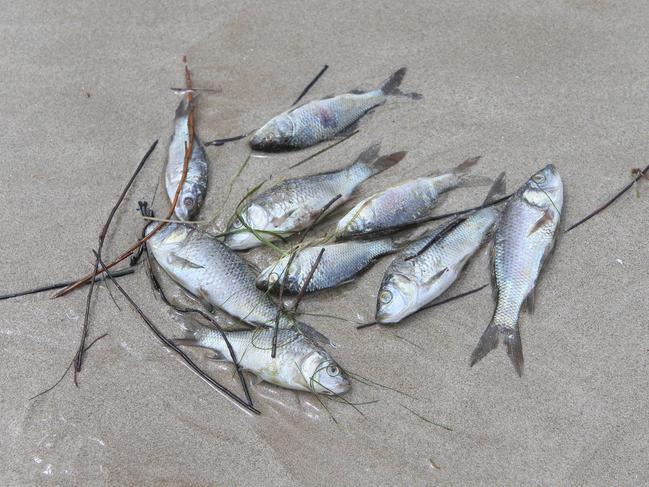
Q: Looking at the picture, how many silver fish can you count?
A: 9